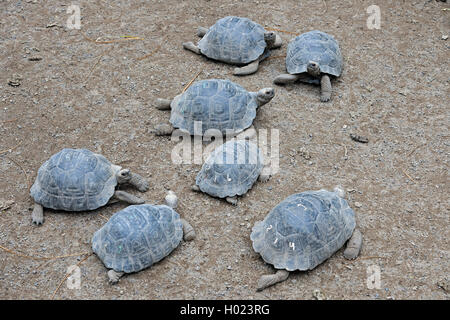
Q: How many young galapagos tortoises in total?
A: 7